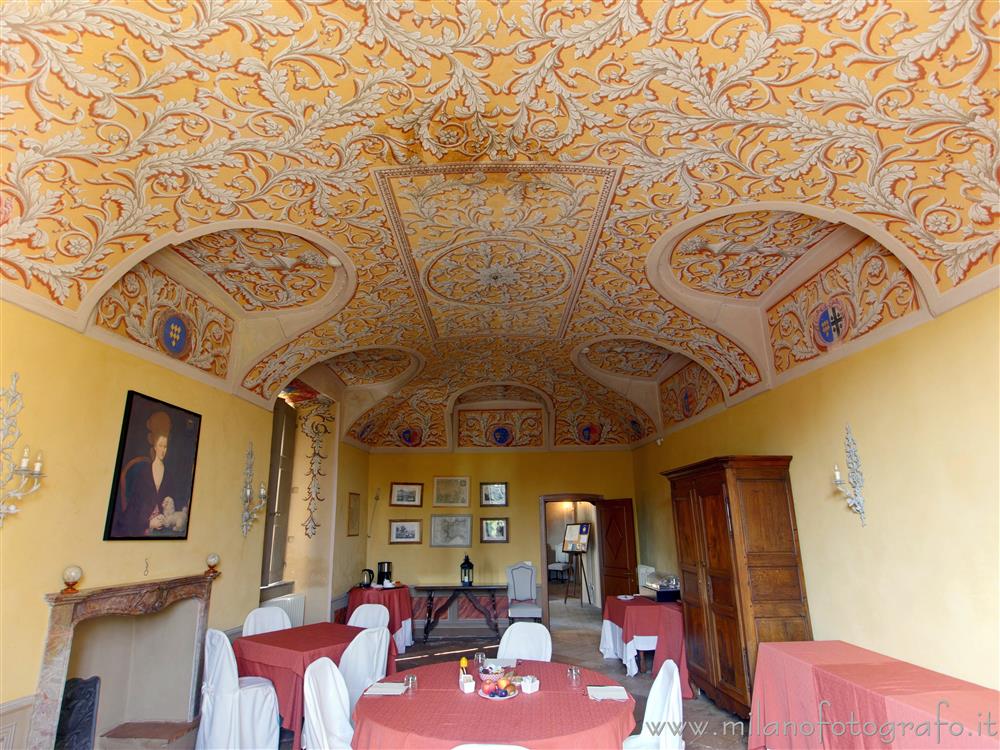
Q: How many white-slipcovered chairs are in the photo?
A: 8